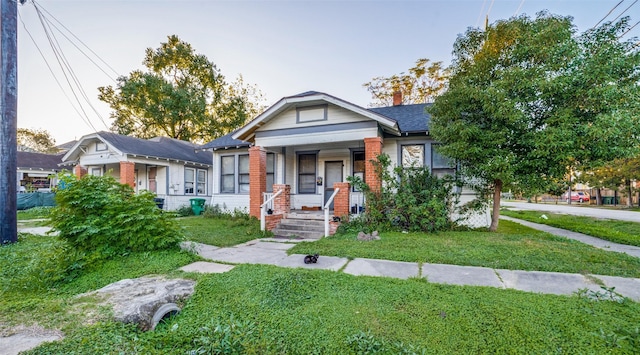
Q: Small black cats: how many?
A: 1